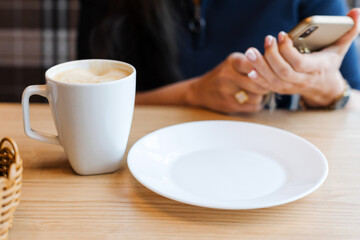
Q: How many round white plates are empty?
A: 1